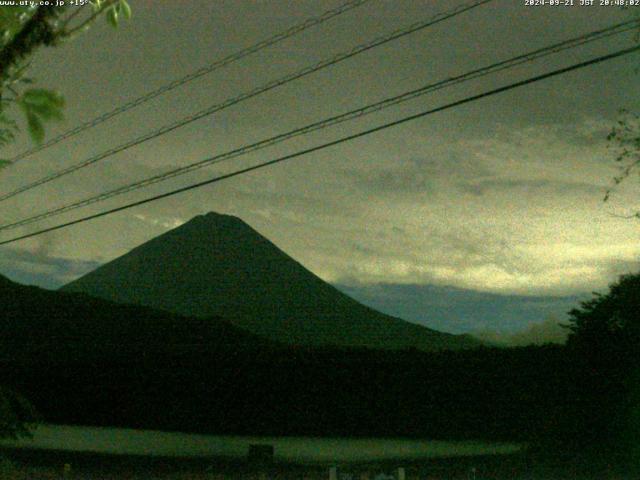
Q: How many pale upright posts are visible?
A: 2